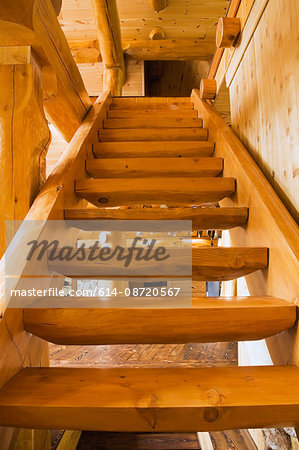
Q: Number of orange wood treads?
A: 11